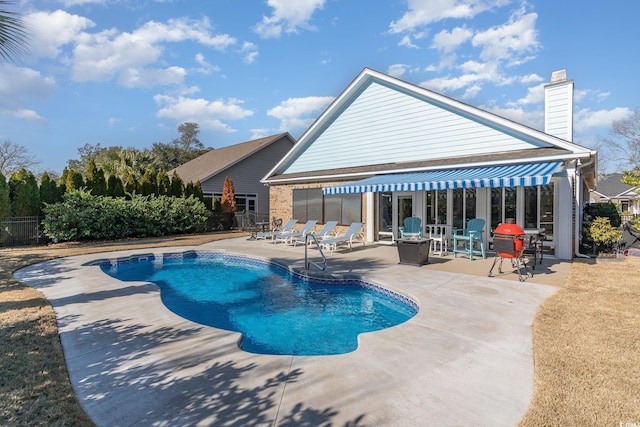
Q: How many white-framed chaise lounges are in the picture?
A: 4